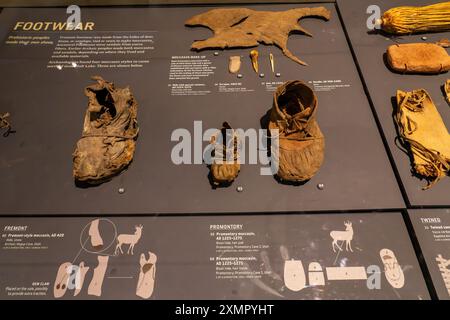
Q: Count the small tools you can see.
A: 3